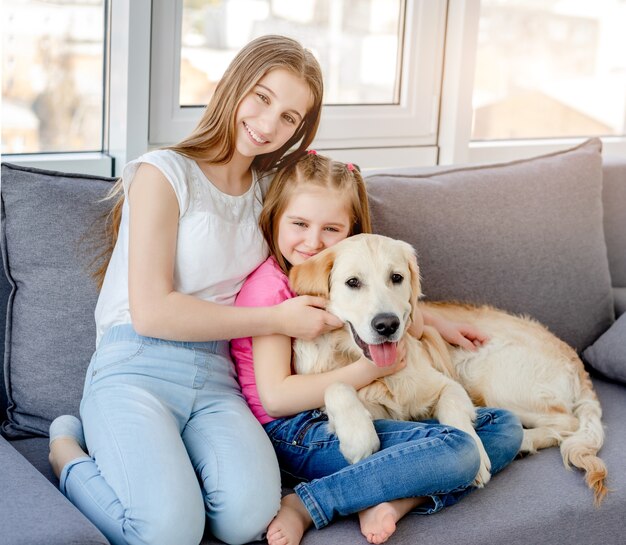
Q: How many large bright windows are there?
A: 3